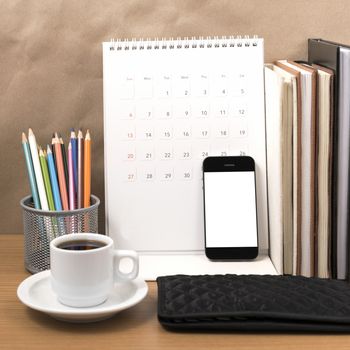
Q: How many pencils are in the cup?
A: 12